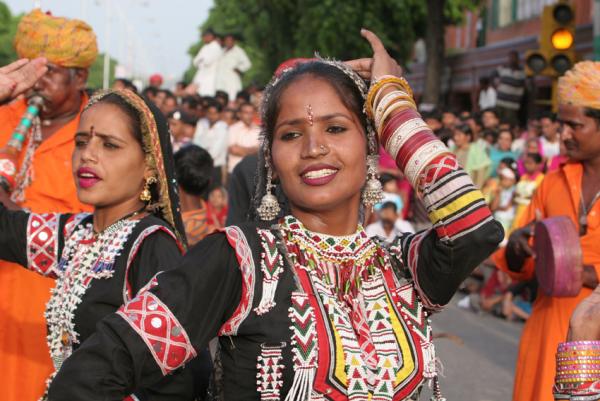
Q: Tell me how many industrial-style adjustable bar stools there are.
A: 0